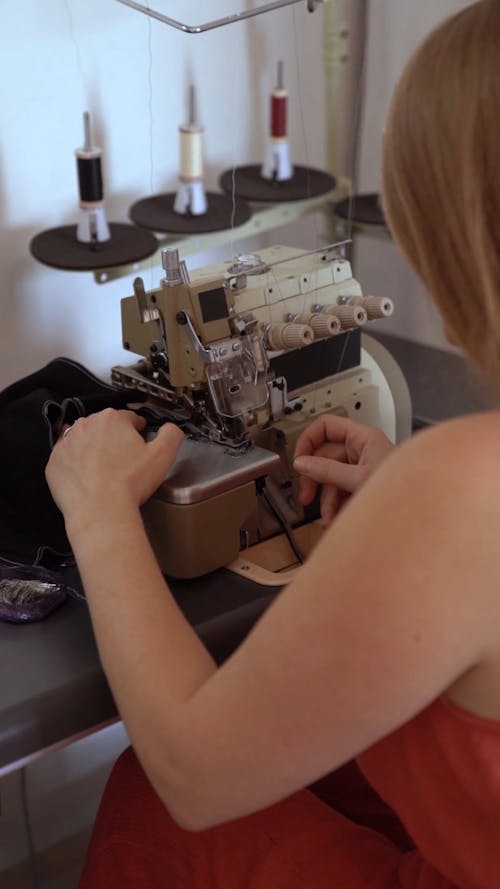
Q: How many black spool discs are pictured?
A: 4